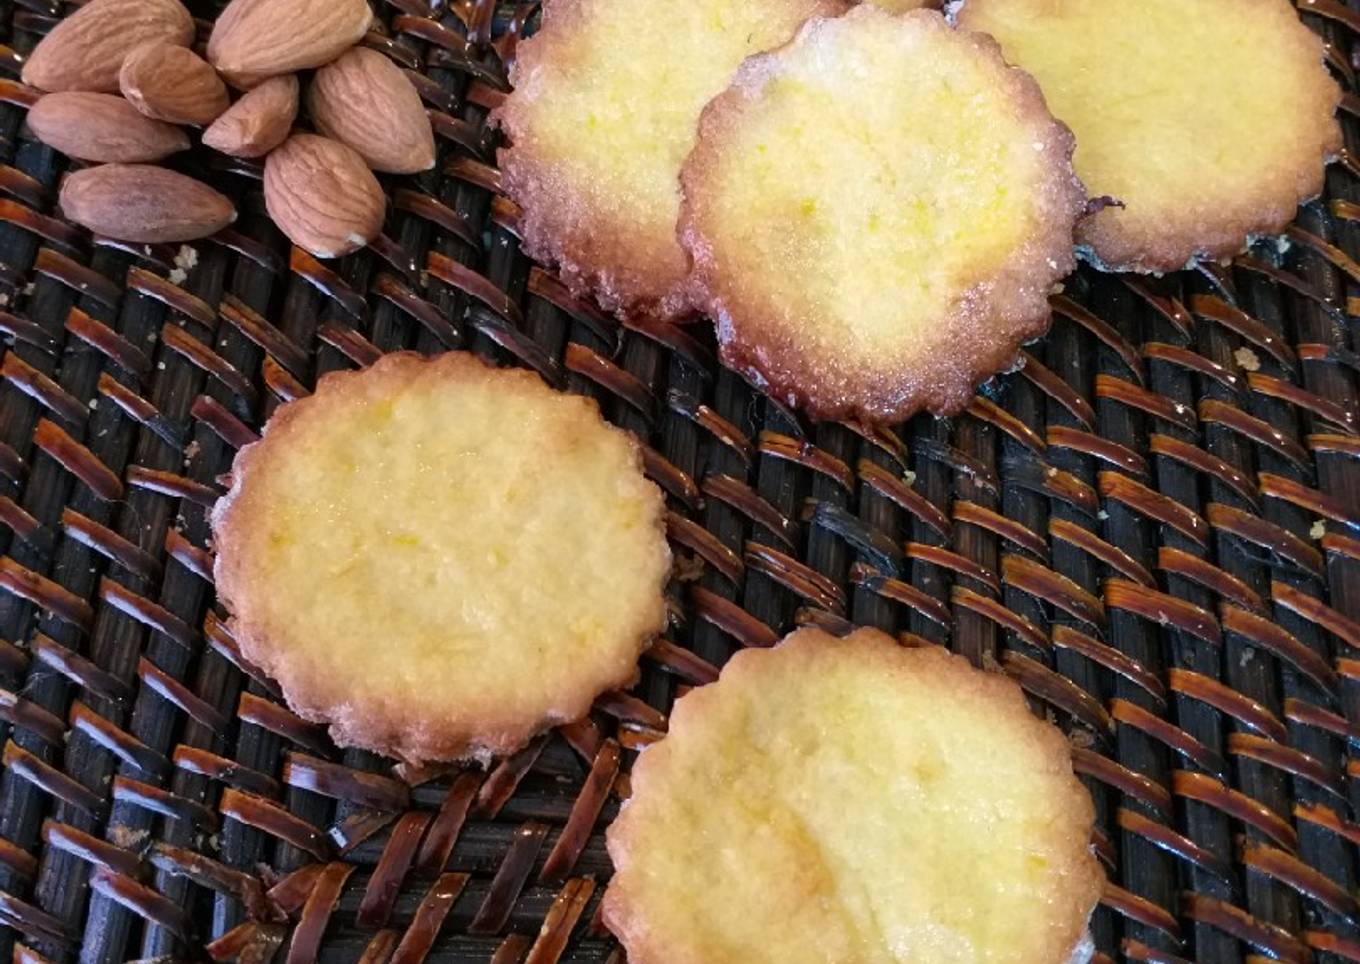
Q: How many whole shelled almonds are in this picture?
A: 8